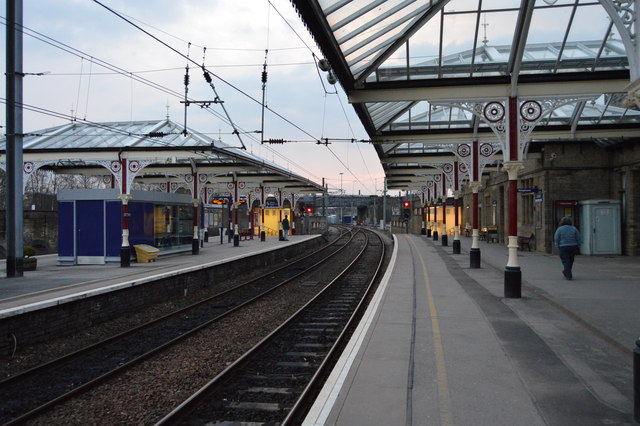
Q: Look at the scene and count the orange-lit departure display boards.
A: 2